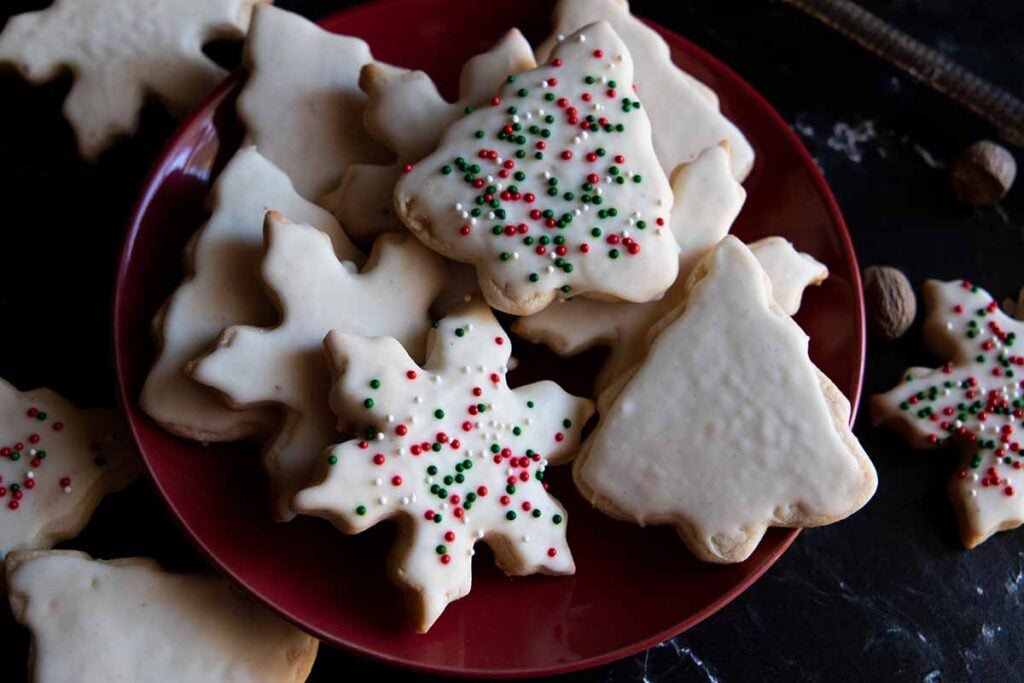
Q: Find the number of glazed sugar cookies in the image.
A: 13